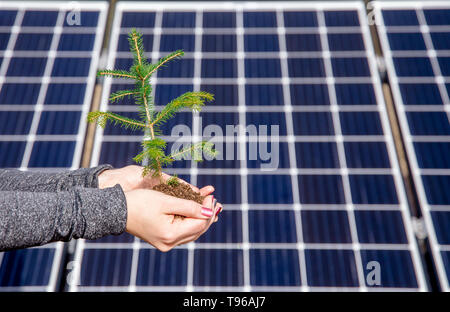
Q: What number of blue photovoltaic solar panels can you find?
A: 3